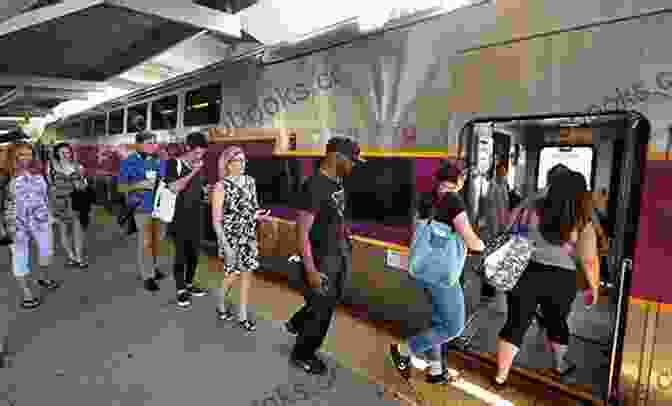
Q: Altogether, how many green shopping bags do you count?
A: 0